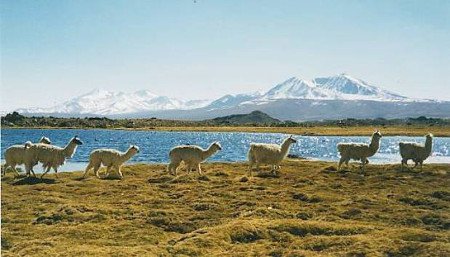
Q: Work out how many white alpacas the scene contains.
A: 7